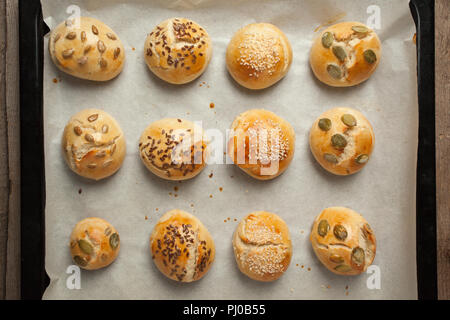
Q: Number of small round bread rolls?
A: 12